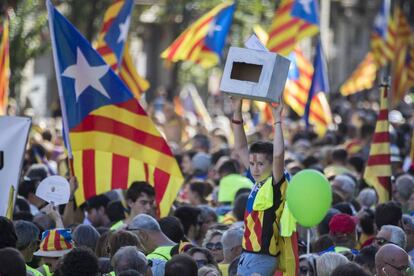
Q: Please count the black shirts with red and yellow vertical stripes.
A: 1